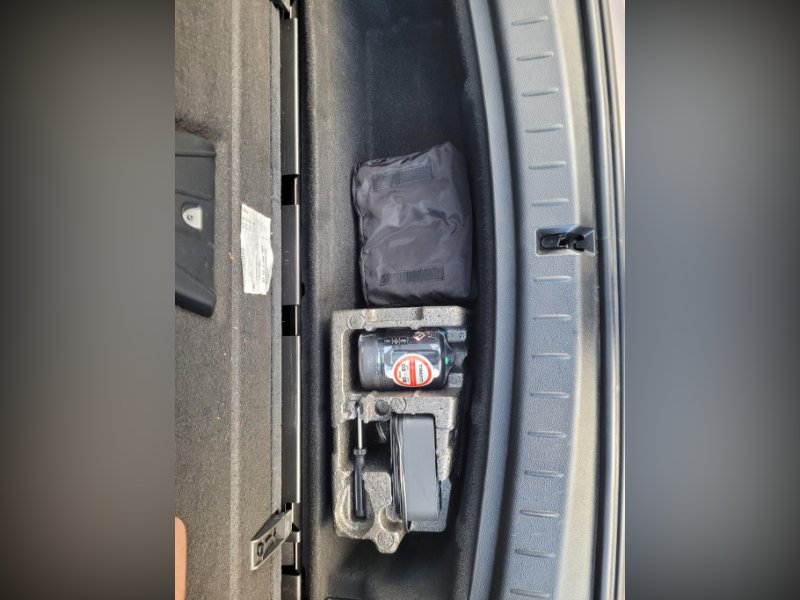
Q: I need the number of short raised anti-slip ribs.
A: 15